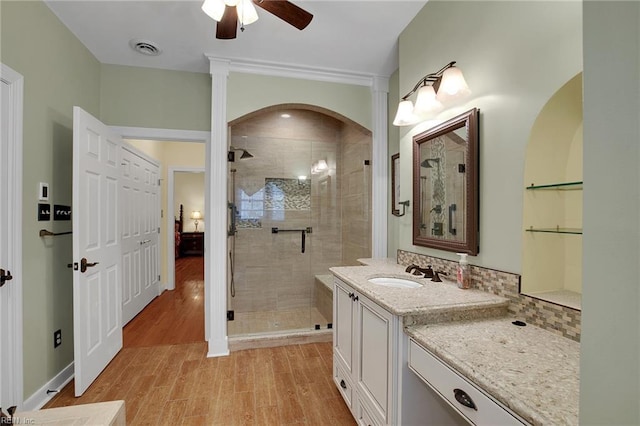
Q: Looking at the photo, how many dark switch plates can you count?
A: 2